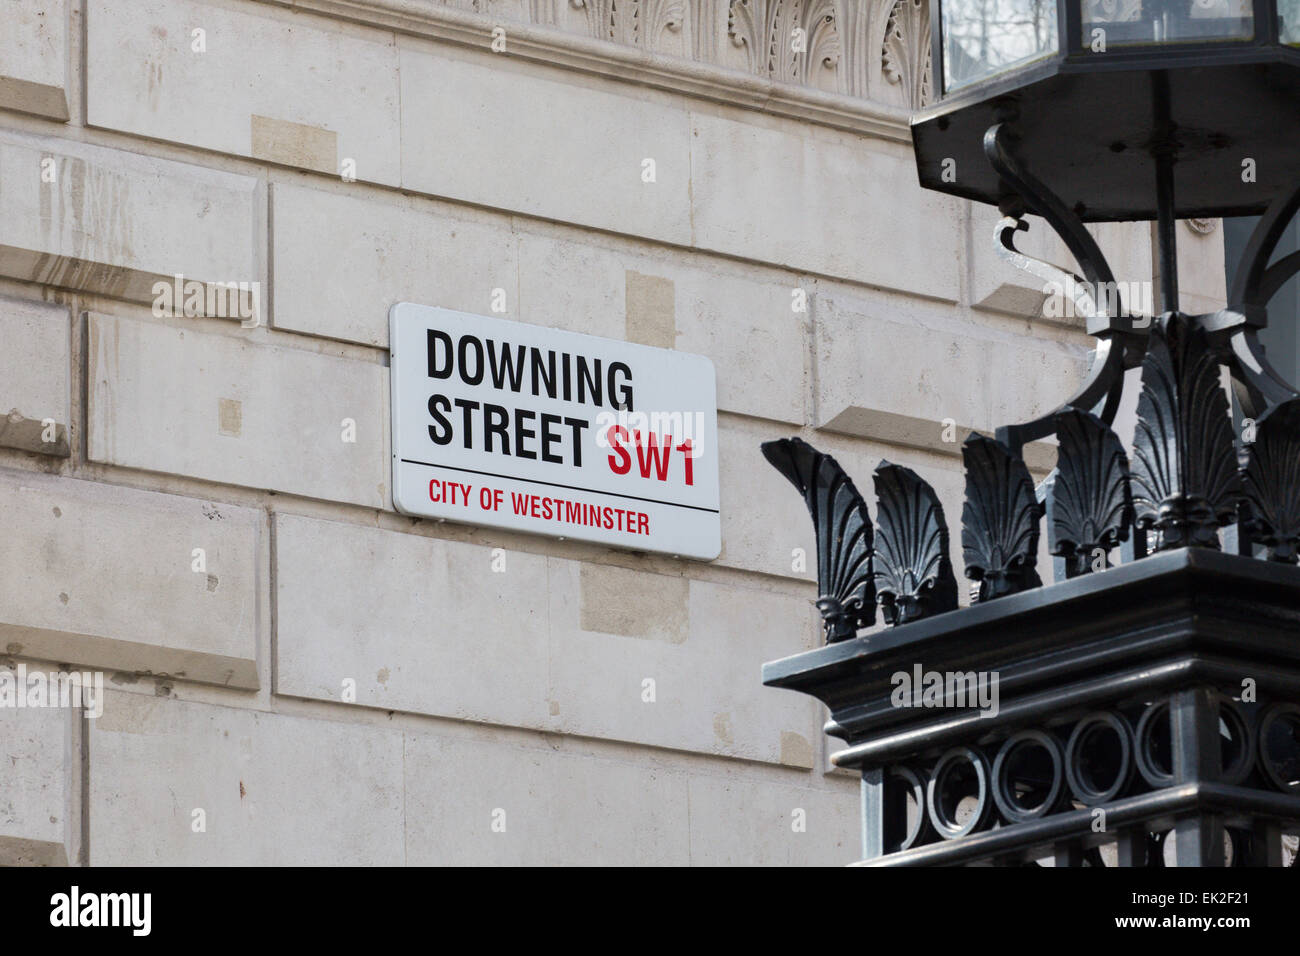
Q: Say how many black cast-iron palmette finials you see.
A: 6